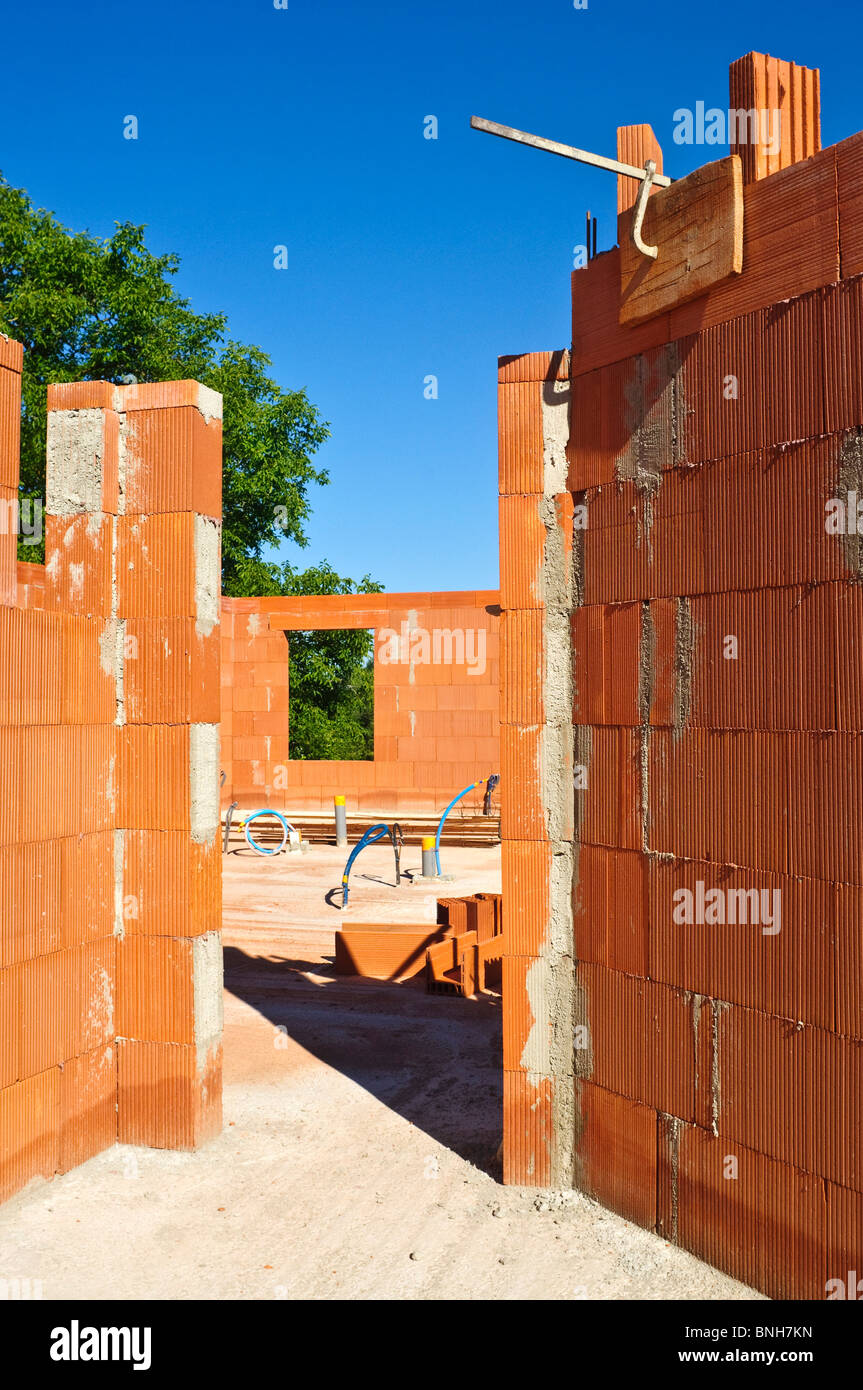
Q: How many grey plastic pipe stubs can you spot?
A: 2